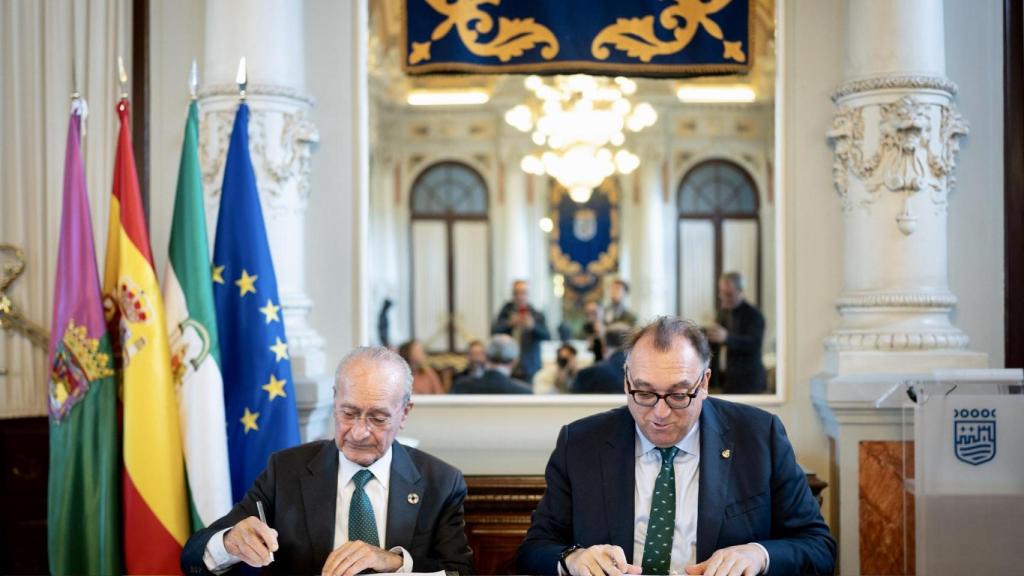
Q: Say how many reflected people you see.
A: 9